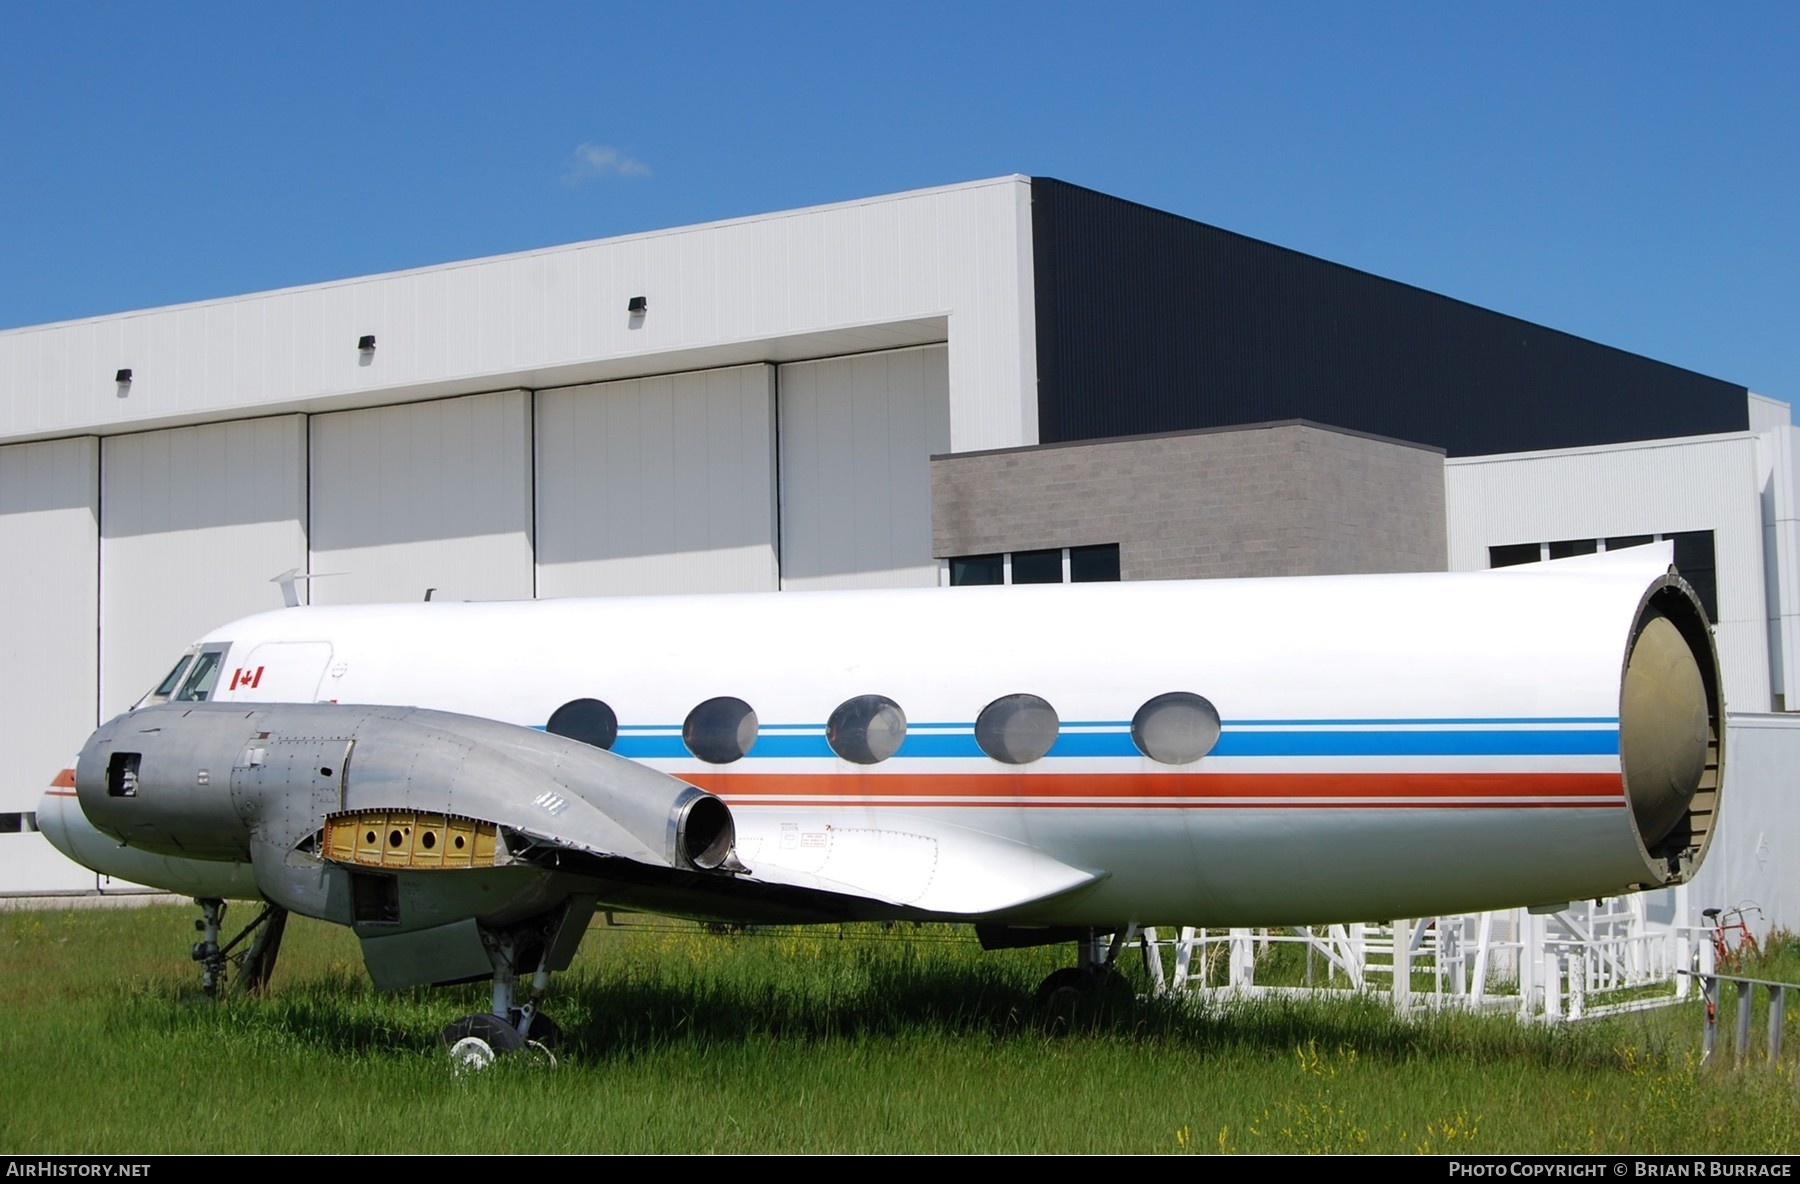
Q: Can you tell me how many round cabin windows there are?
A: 5